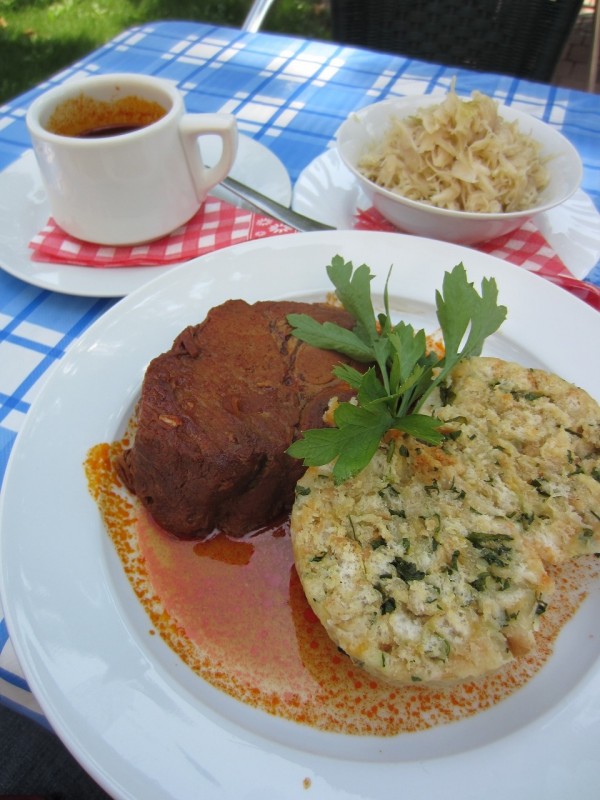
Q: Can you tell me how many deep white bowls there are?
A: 1